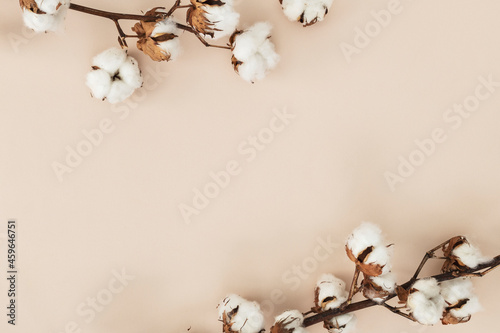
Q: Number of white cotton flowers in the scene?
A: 15